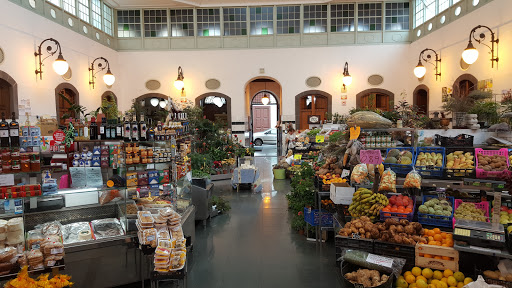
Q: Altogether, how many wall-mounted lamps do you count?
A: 6